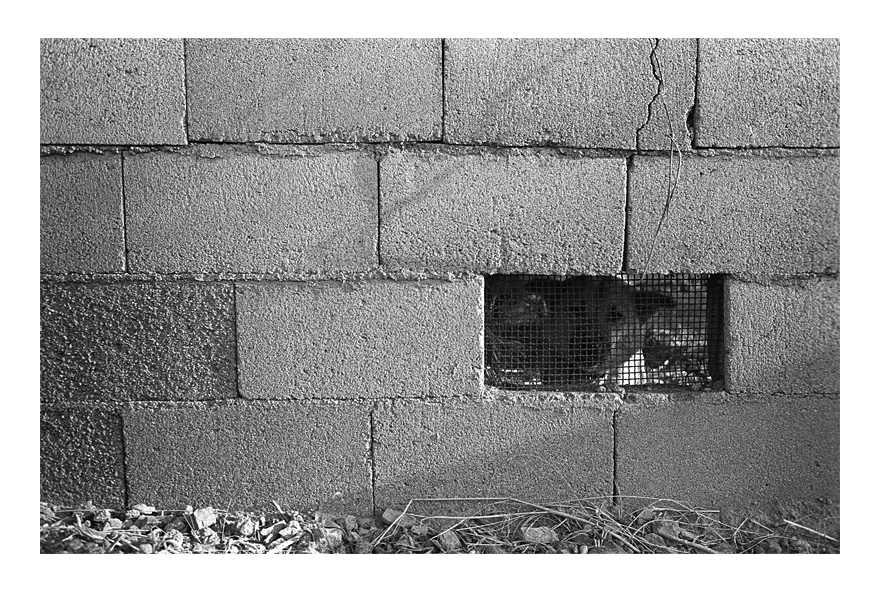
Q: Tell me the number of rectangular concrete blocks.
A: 15